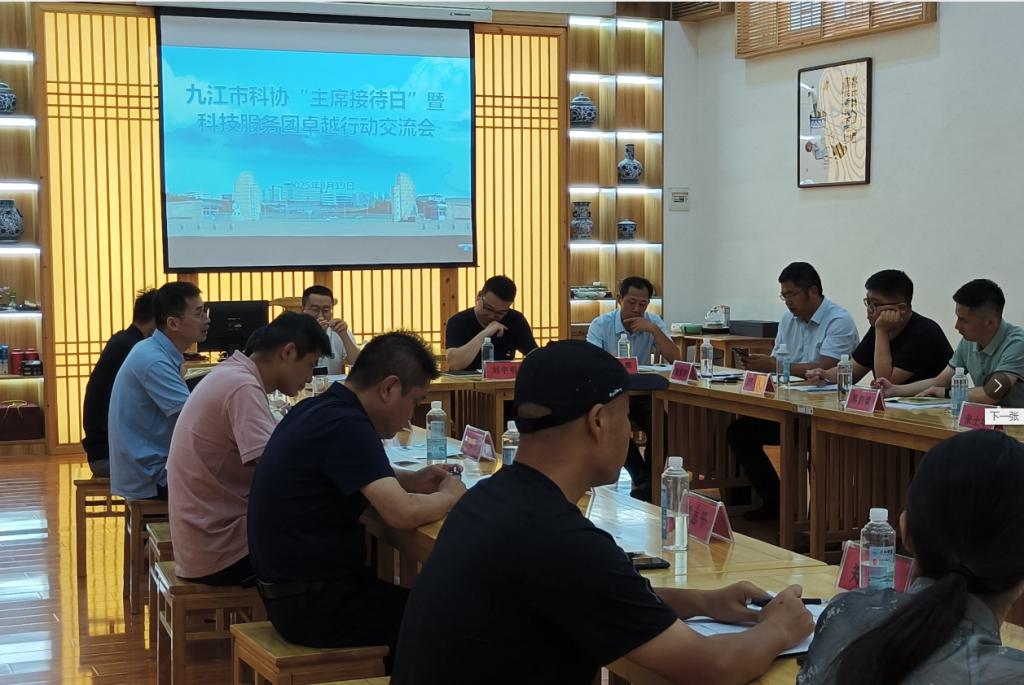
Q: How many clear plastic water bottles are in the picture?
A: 10